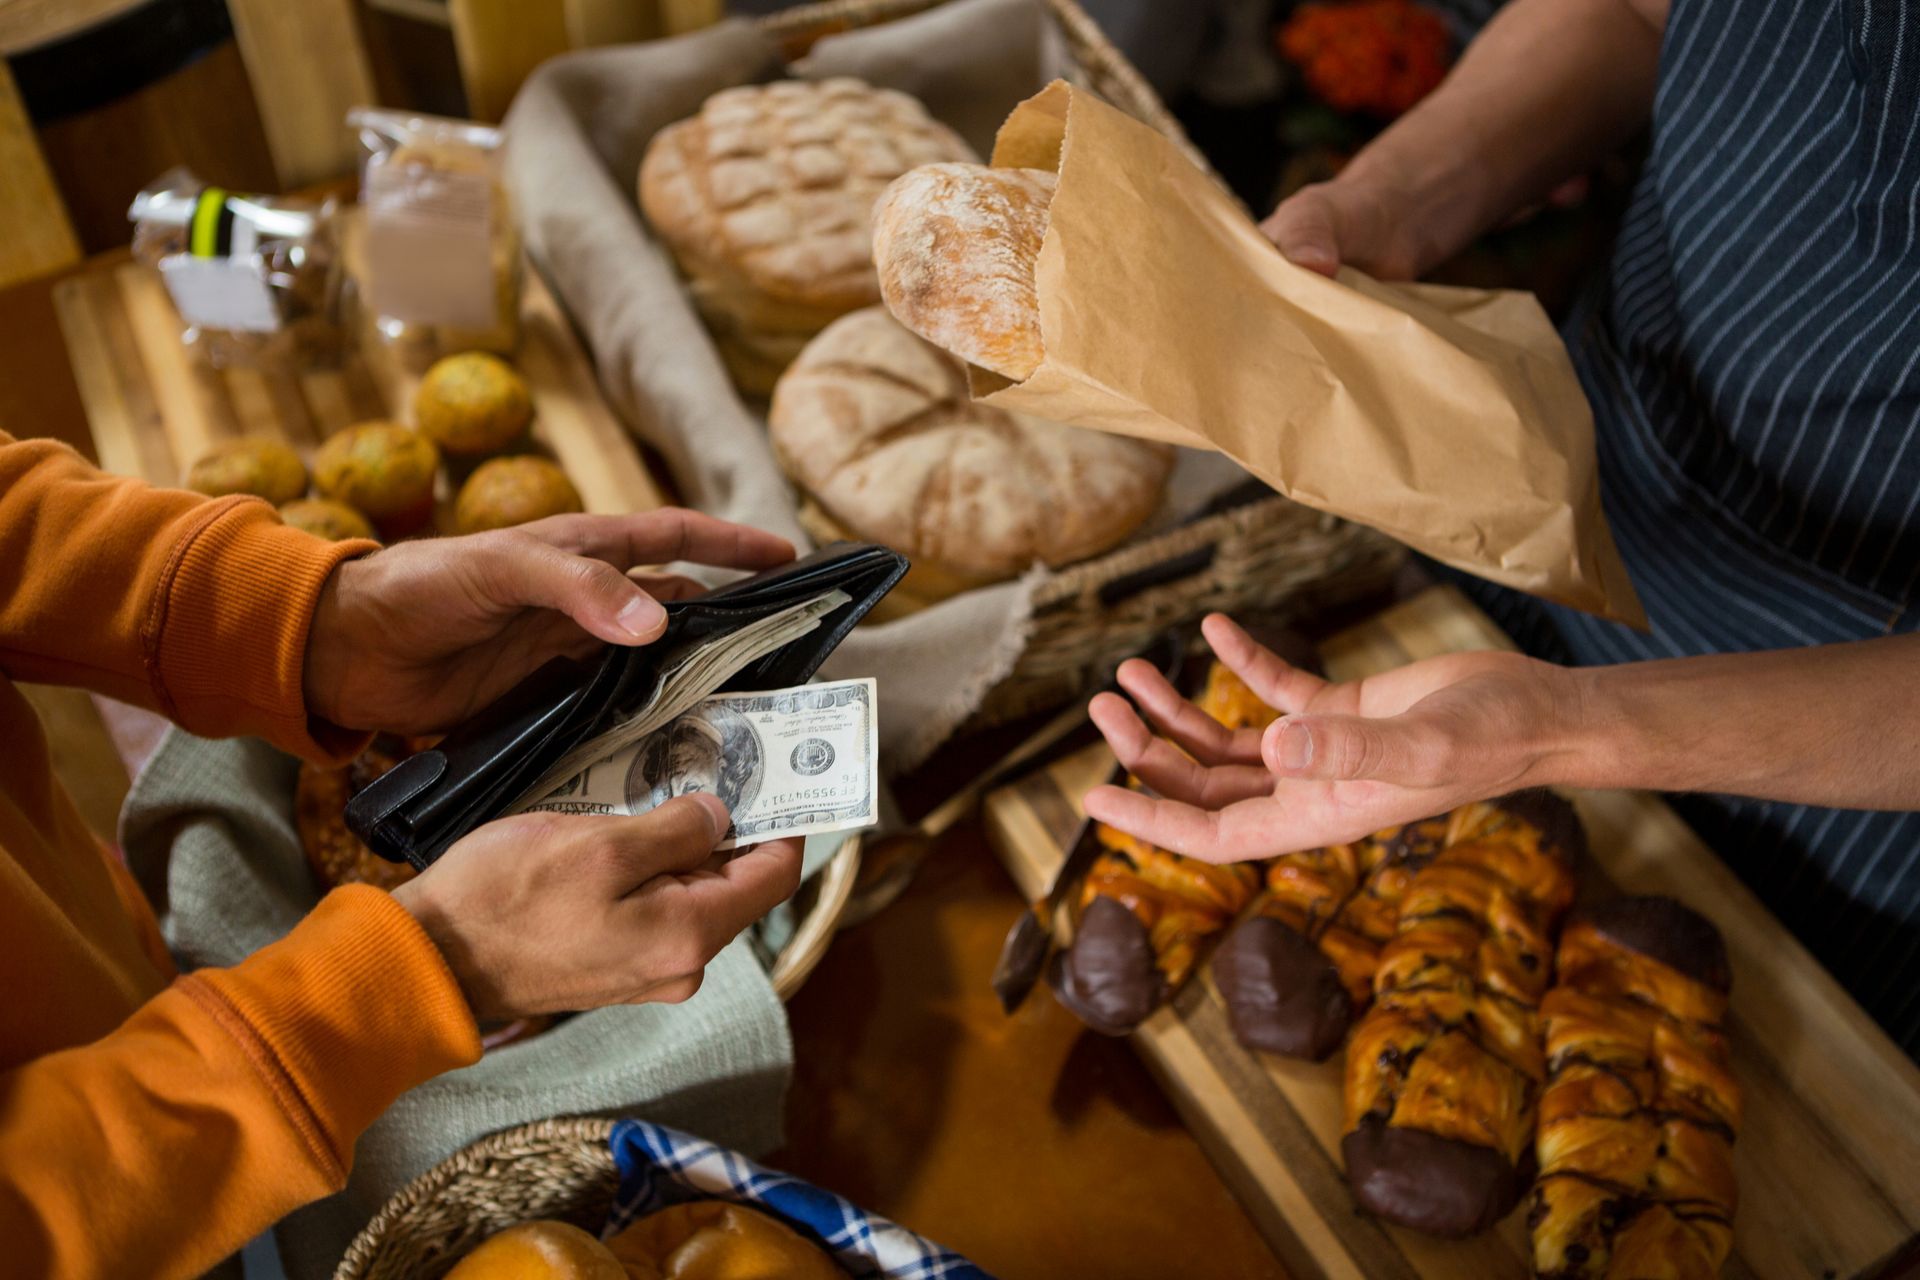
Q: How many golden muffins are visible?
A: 5